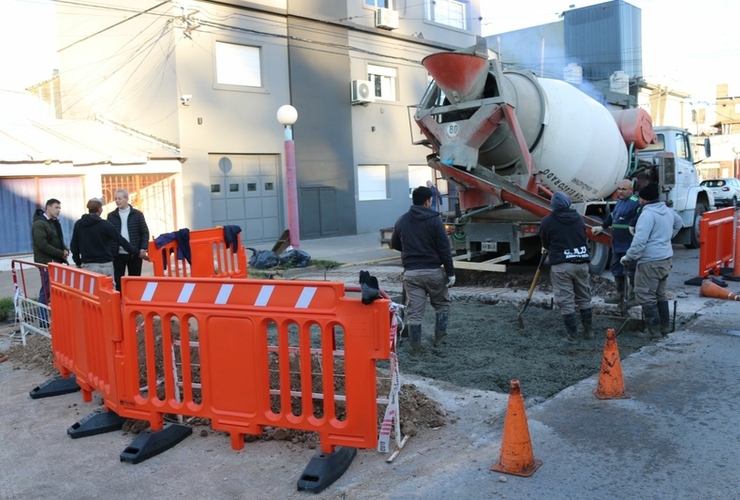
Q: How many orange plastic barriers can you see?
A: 4